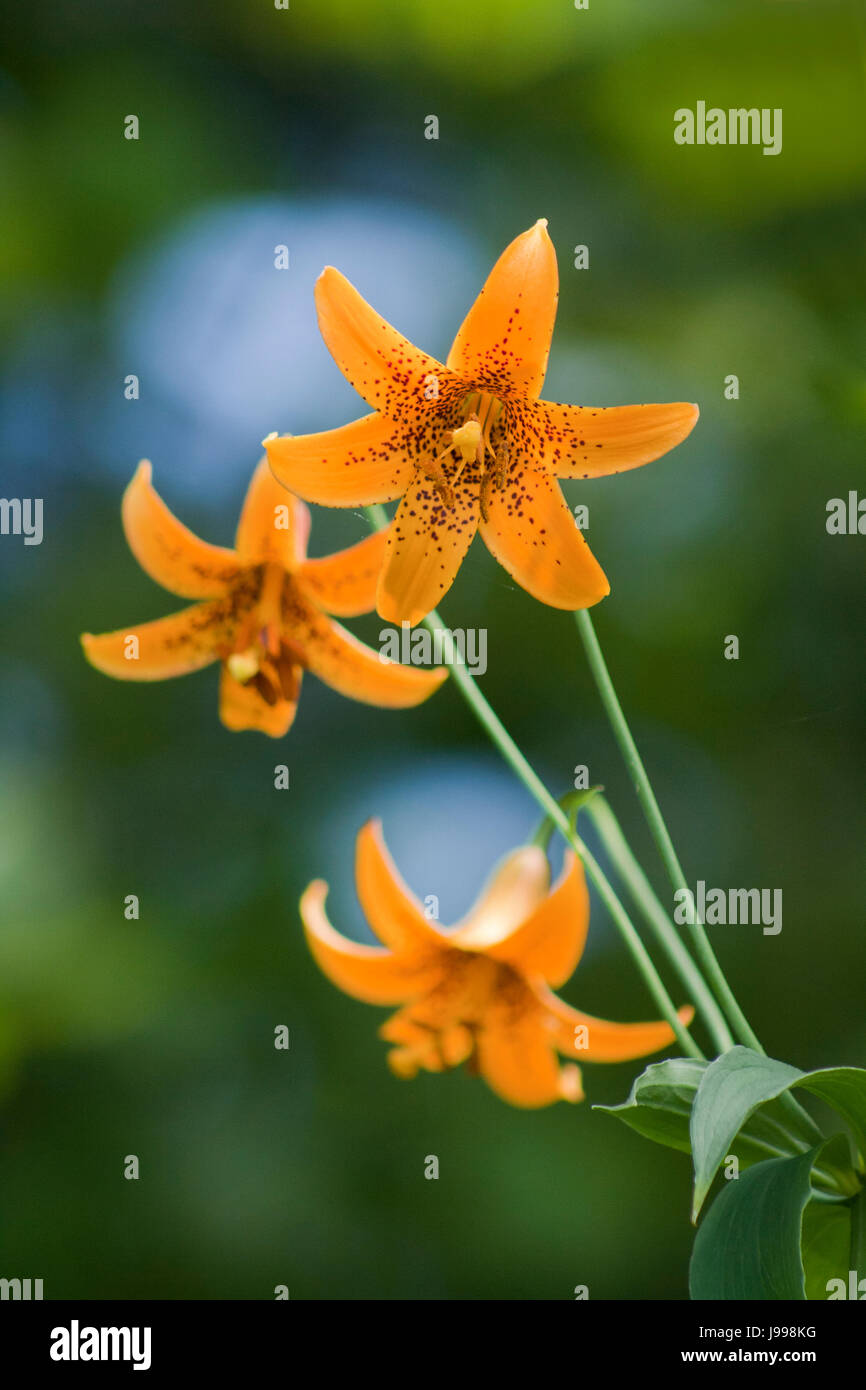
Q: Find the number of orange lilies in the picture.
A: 3